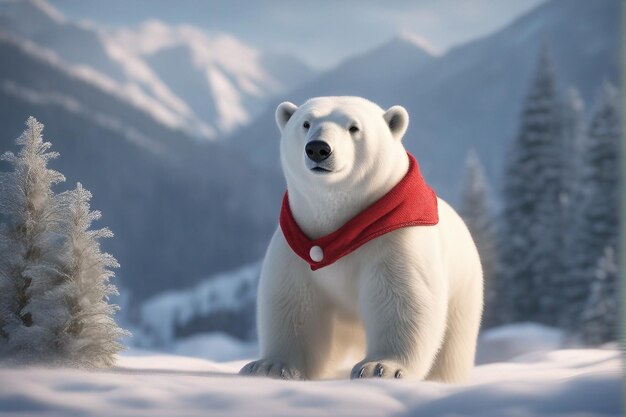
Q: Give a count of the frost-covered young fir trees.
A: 2